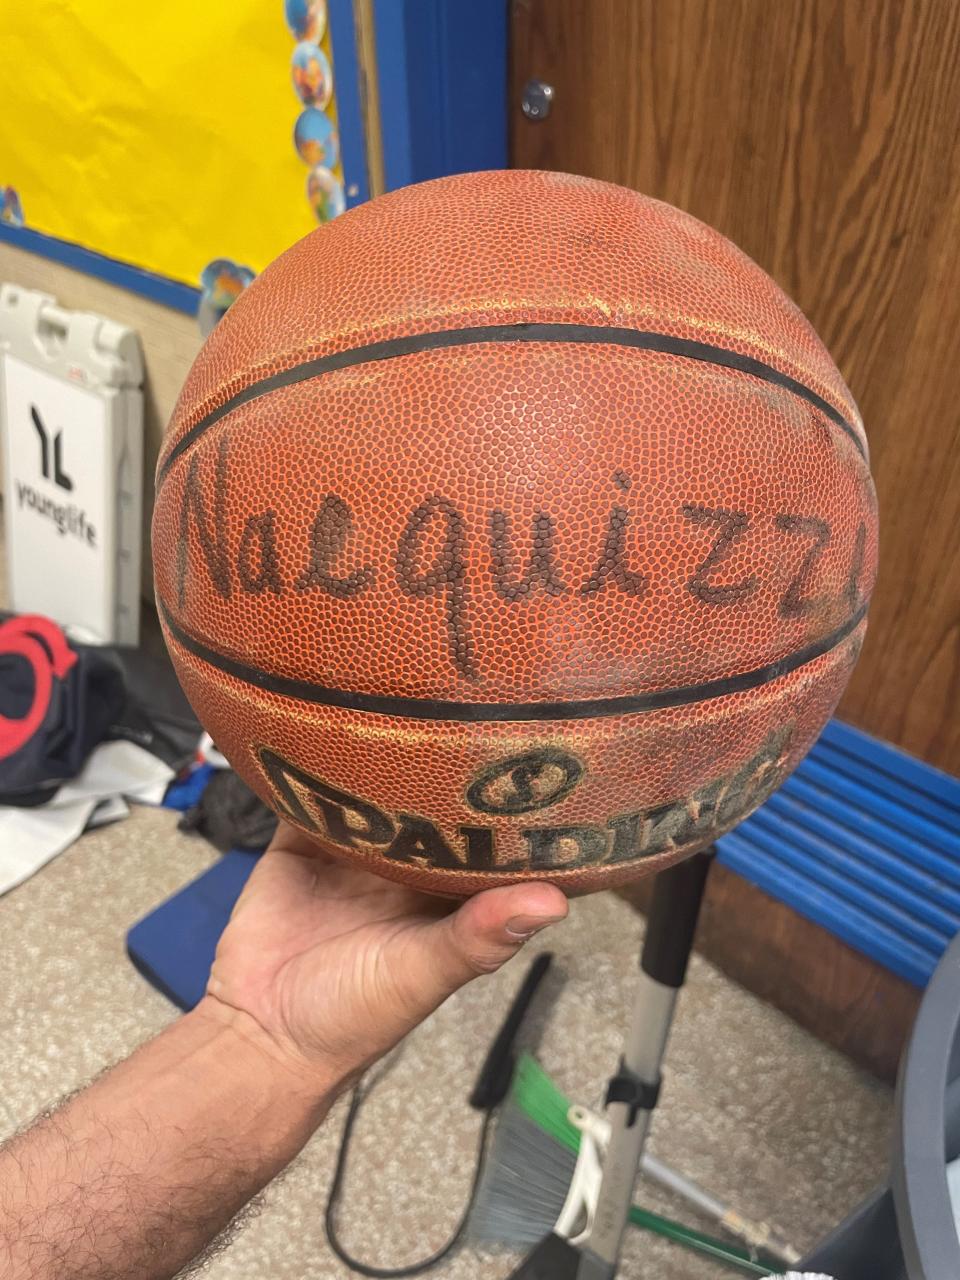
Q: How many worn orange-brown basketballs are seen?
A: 1